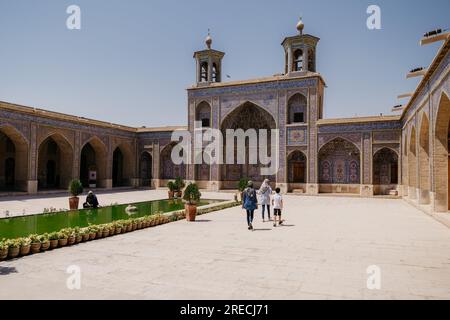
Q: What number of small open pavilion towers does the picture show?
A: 2